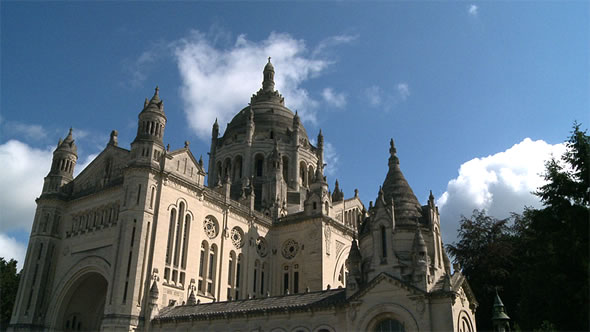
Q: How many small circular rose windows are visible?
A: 4